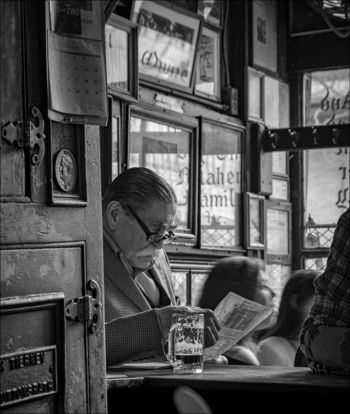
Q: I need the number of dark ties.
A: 1